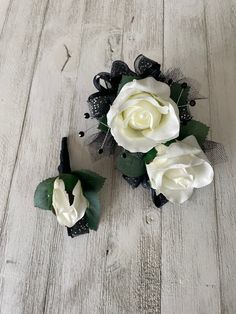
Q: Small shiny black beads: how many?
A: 7